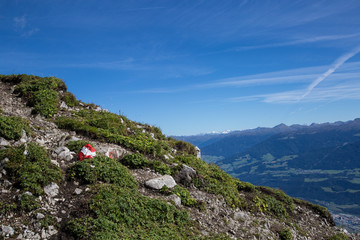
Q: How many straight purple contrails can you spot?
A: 0